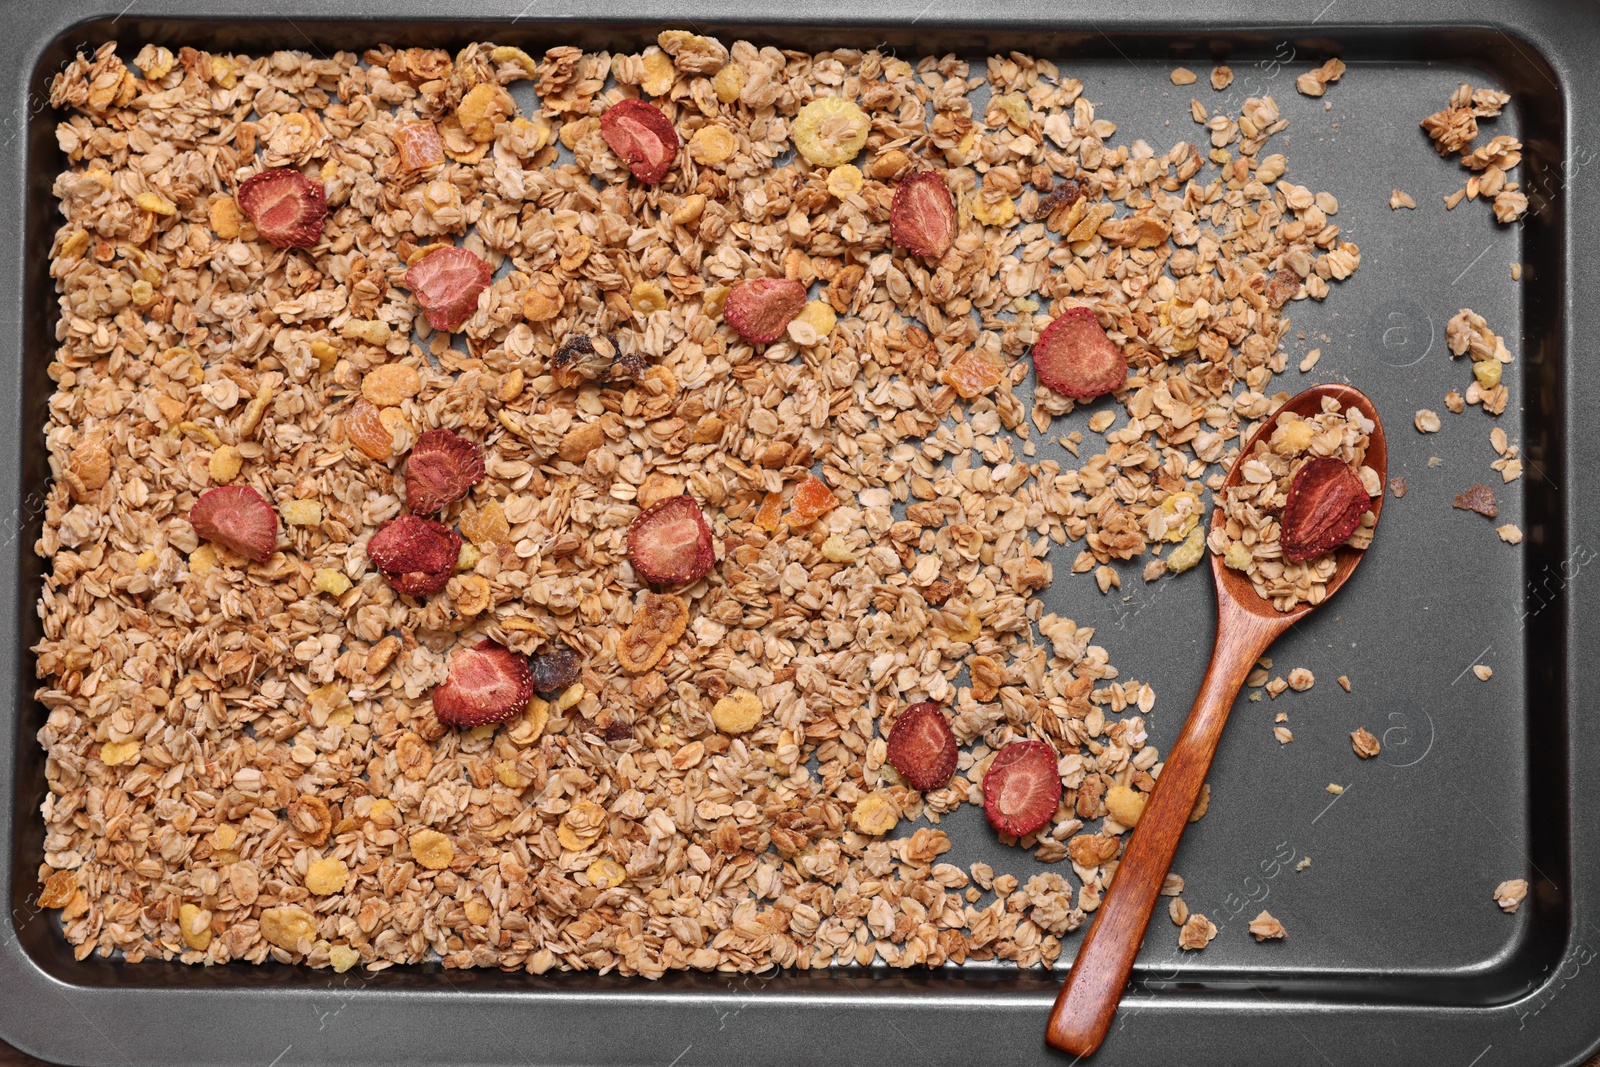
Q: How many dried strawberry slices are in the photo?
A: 14